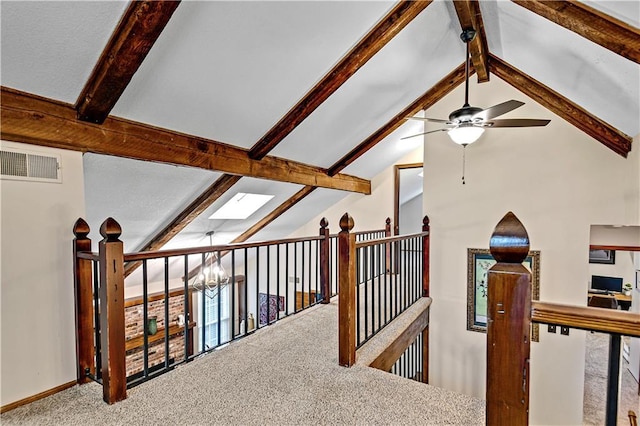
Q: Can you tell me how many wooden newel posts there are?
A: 7